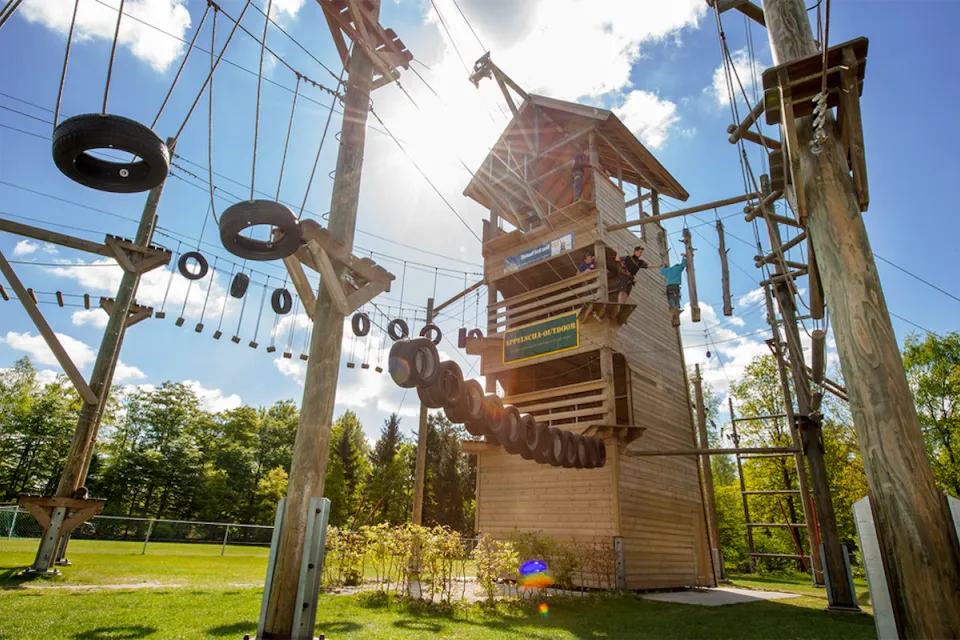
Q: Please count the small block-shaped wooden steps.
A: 12